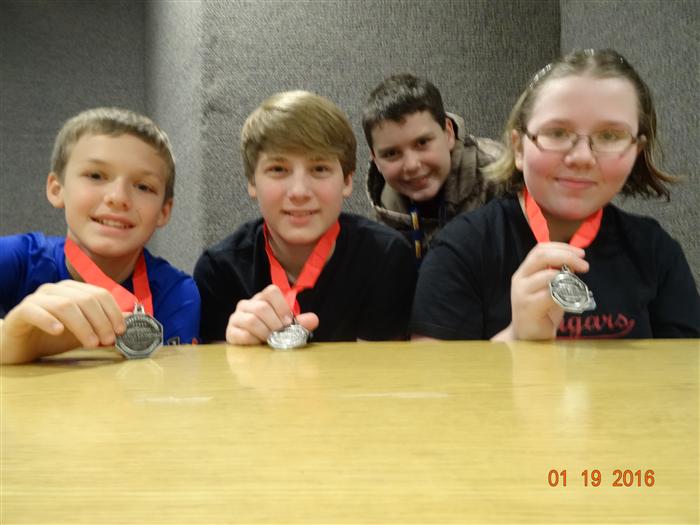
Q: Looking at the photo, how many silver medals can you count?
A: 3